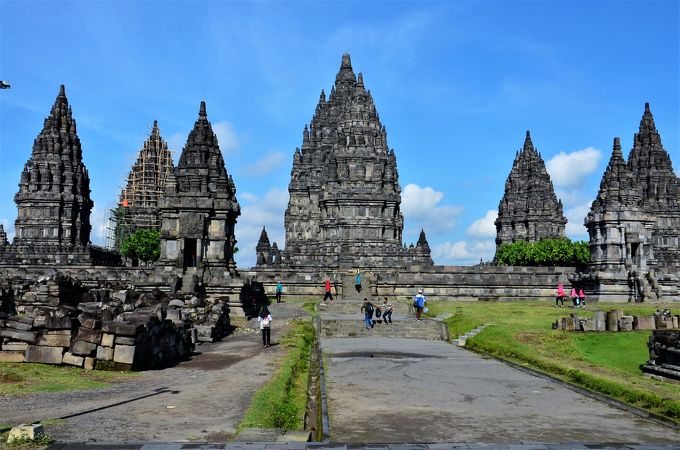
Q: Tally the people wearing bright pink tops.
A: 3